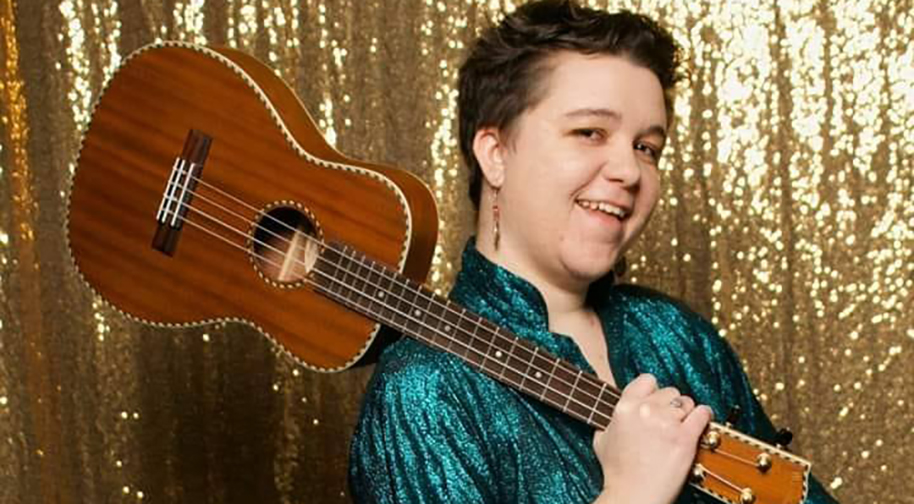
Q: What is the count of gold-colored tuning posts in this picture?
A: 4